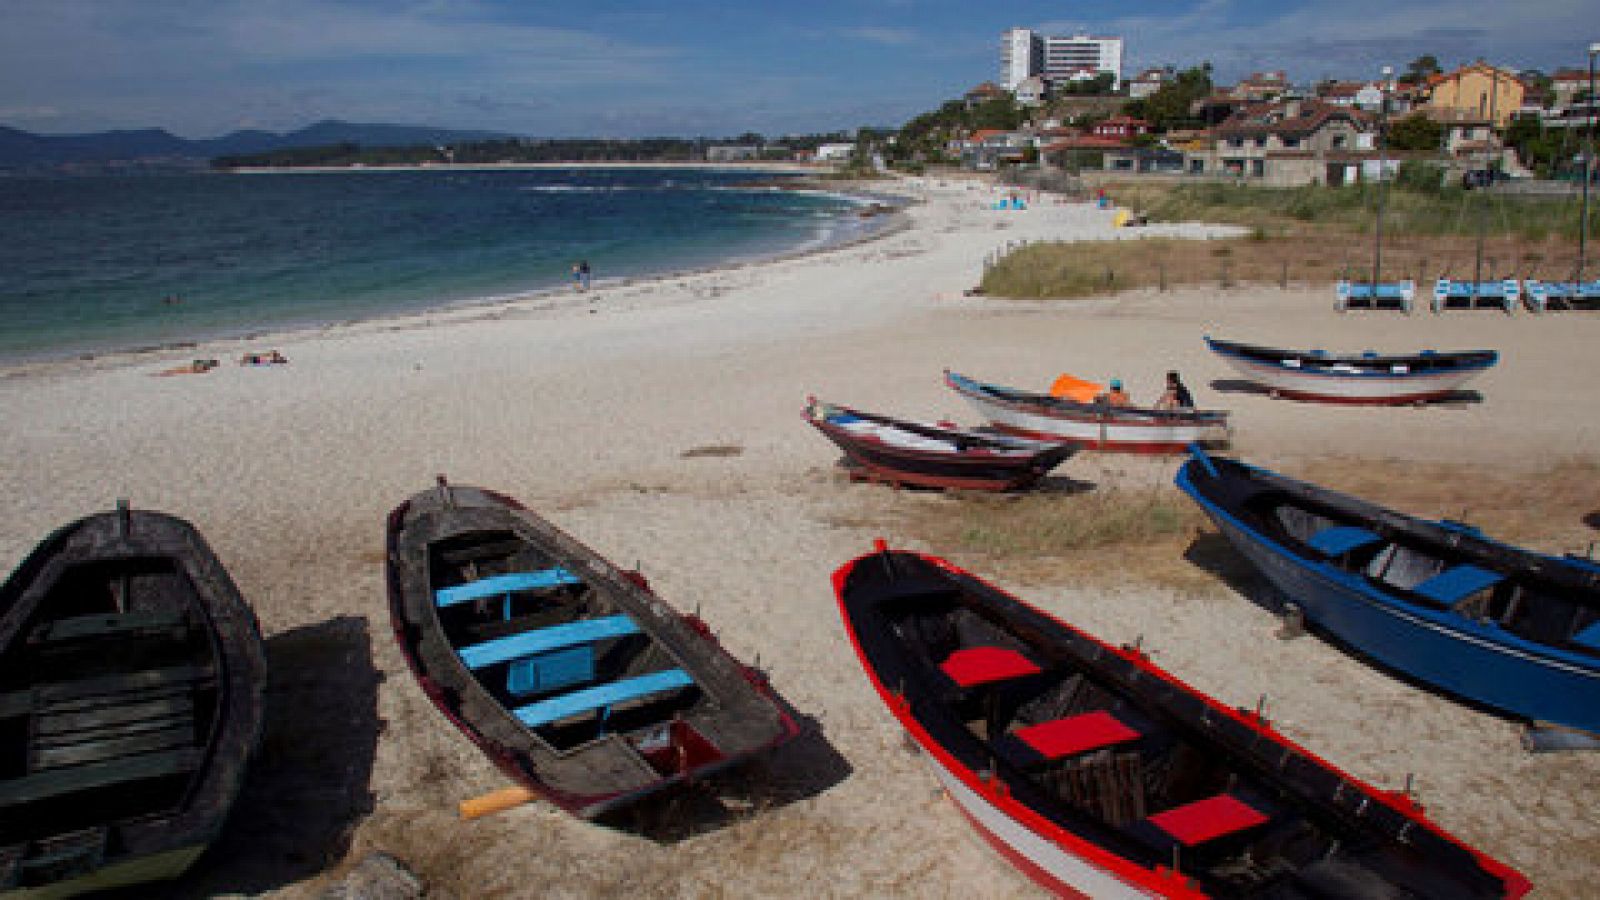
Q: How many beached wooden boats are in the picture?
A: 7